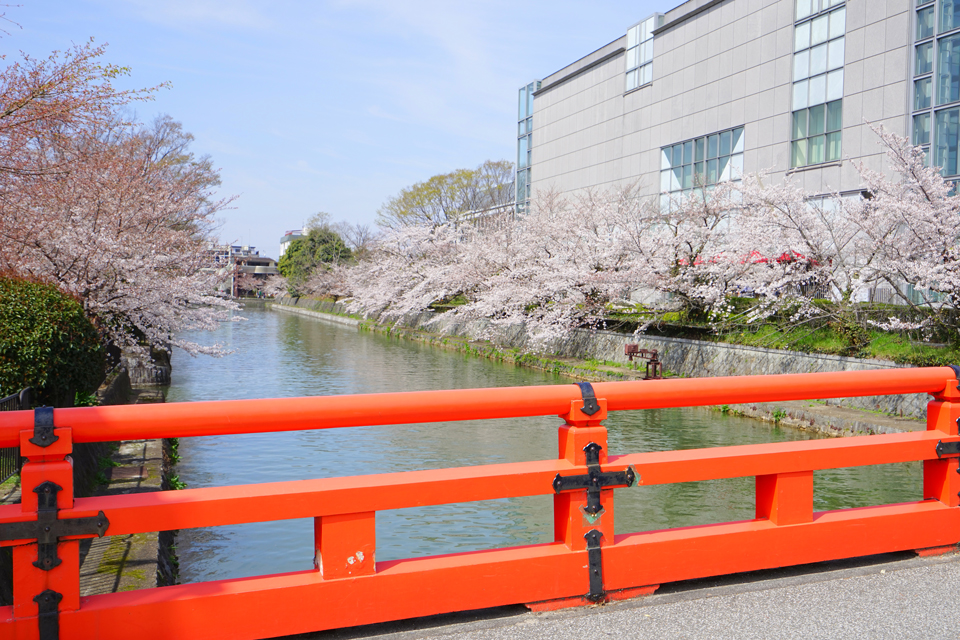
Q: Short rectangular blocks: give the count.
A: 2